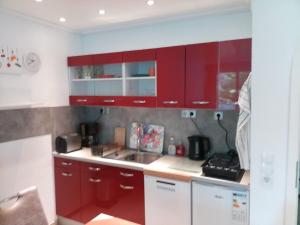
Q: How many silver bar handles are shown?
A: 11